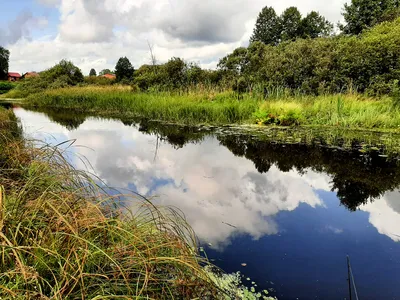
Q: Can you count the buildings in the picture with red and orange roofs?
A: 3